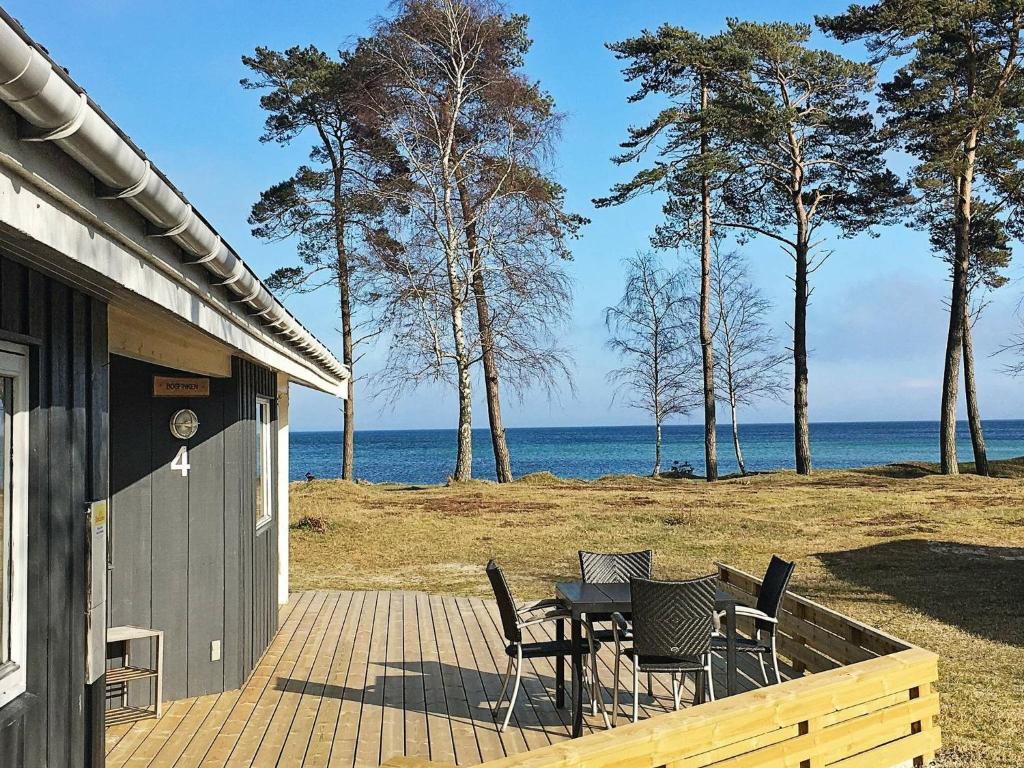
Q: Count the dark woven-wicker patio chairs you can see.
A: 4